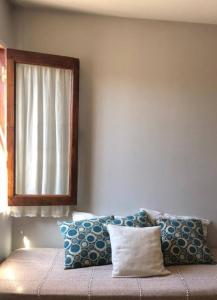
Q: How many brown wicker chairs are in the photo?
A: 0